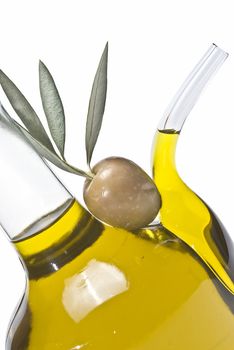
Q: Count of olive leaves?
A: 4